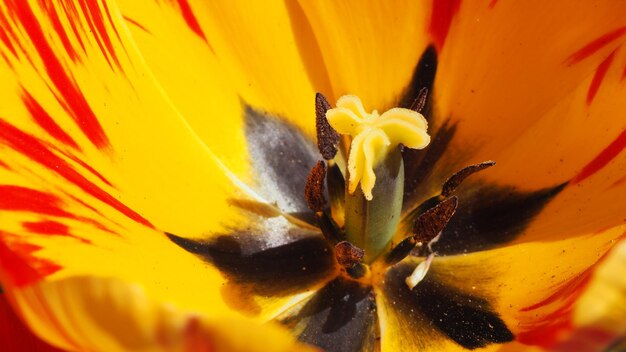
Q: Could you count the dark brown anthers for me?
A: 6